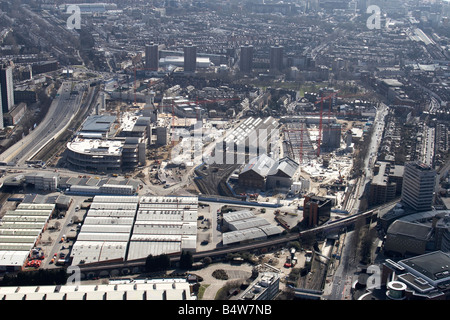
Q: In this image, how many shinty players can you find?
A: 0